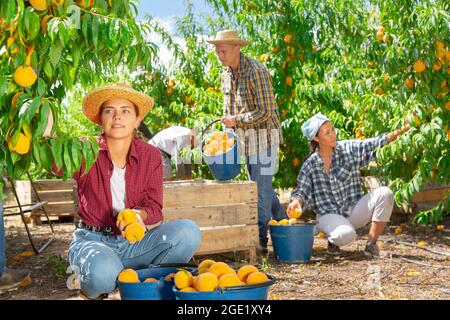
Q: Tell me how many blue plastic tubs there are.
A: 4